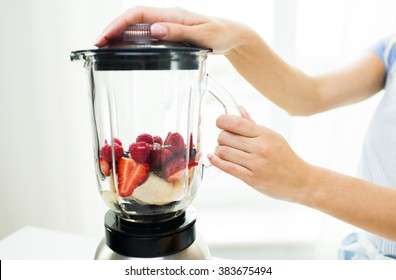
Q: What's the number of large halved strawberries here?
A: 1